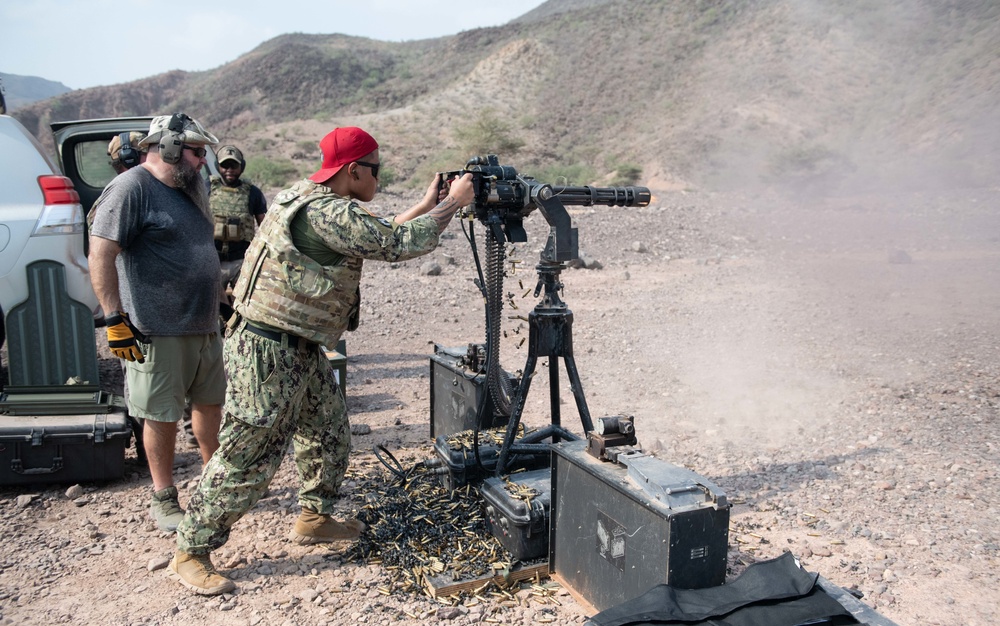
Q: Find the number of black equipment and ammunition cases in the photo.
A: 5